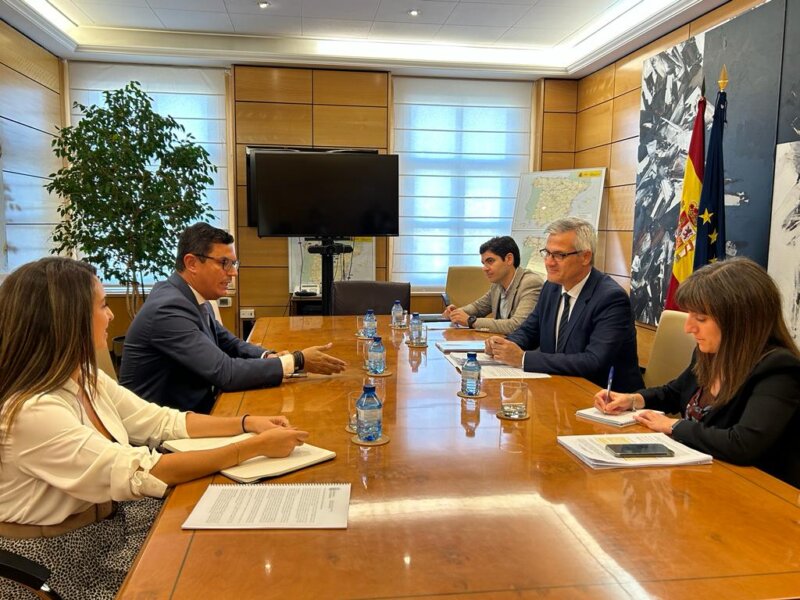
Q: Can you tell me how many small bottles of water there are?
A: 6